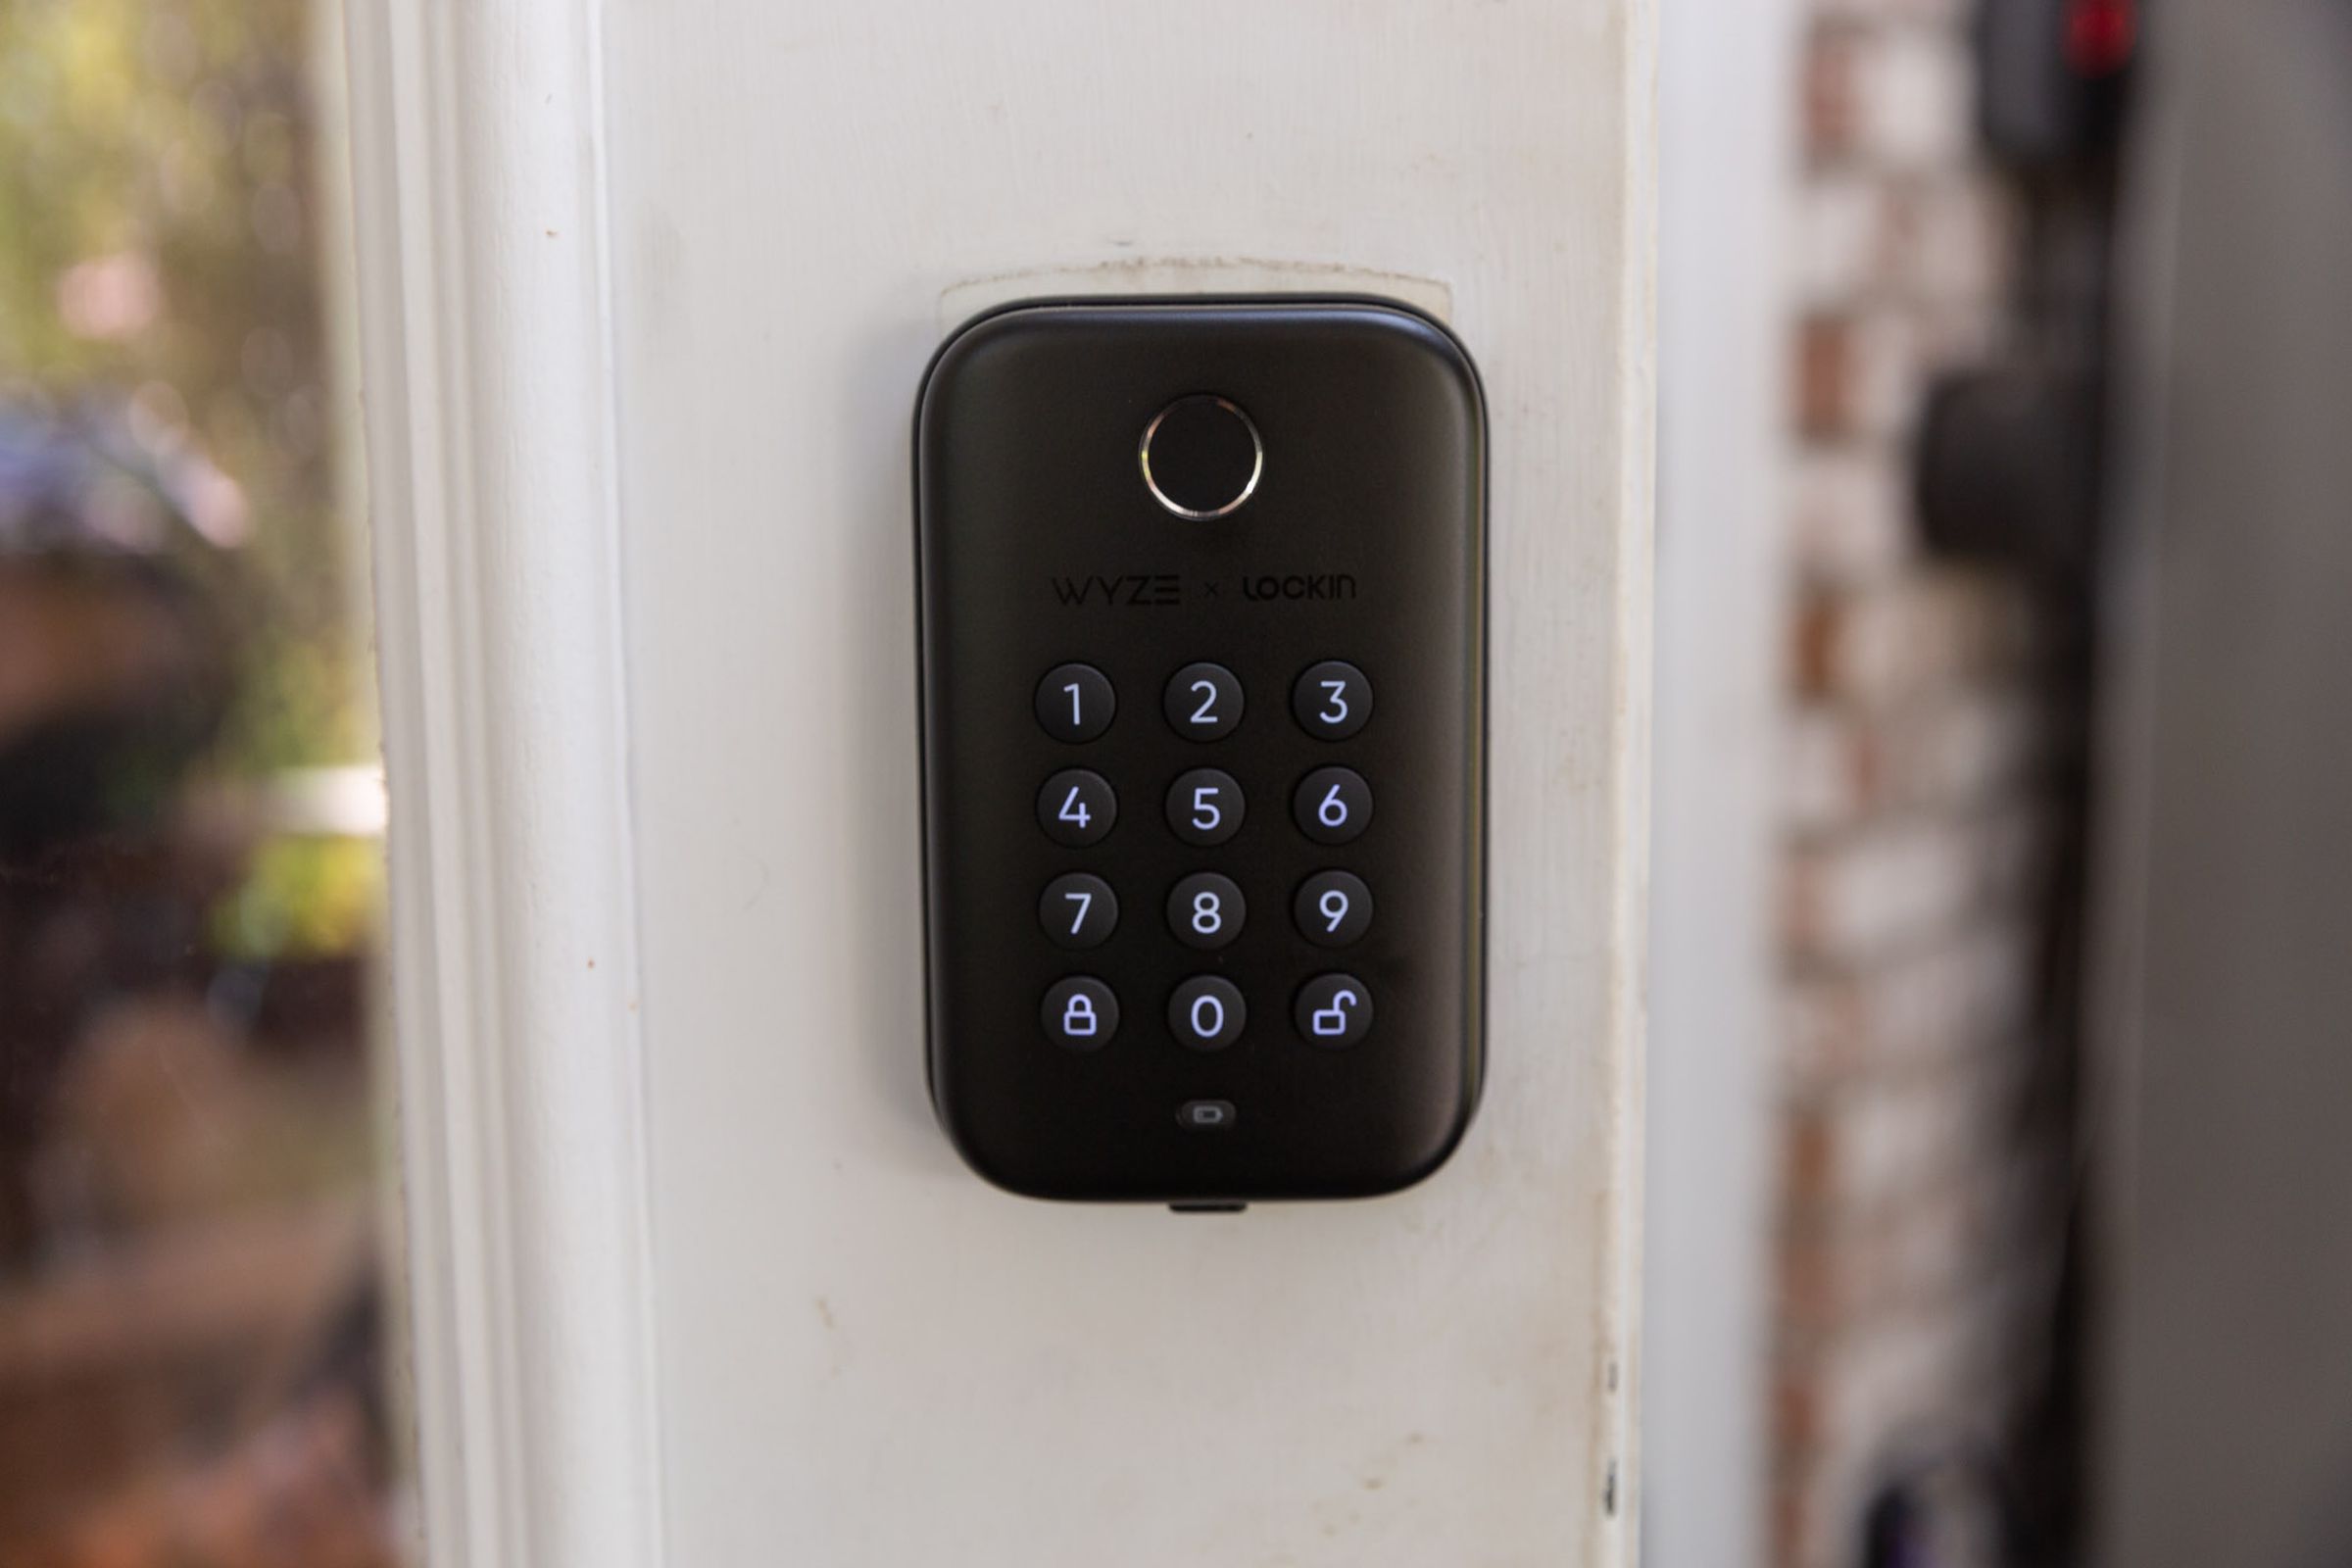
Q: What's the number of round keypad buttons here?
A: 12